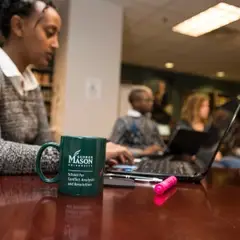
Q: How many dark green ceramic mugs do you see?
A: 1